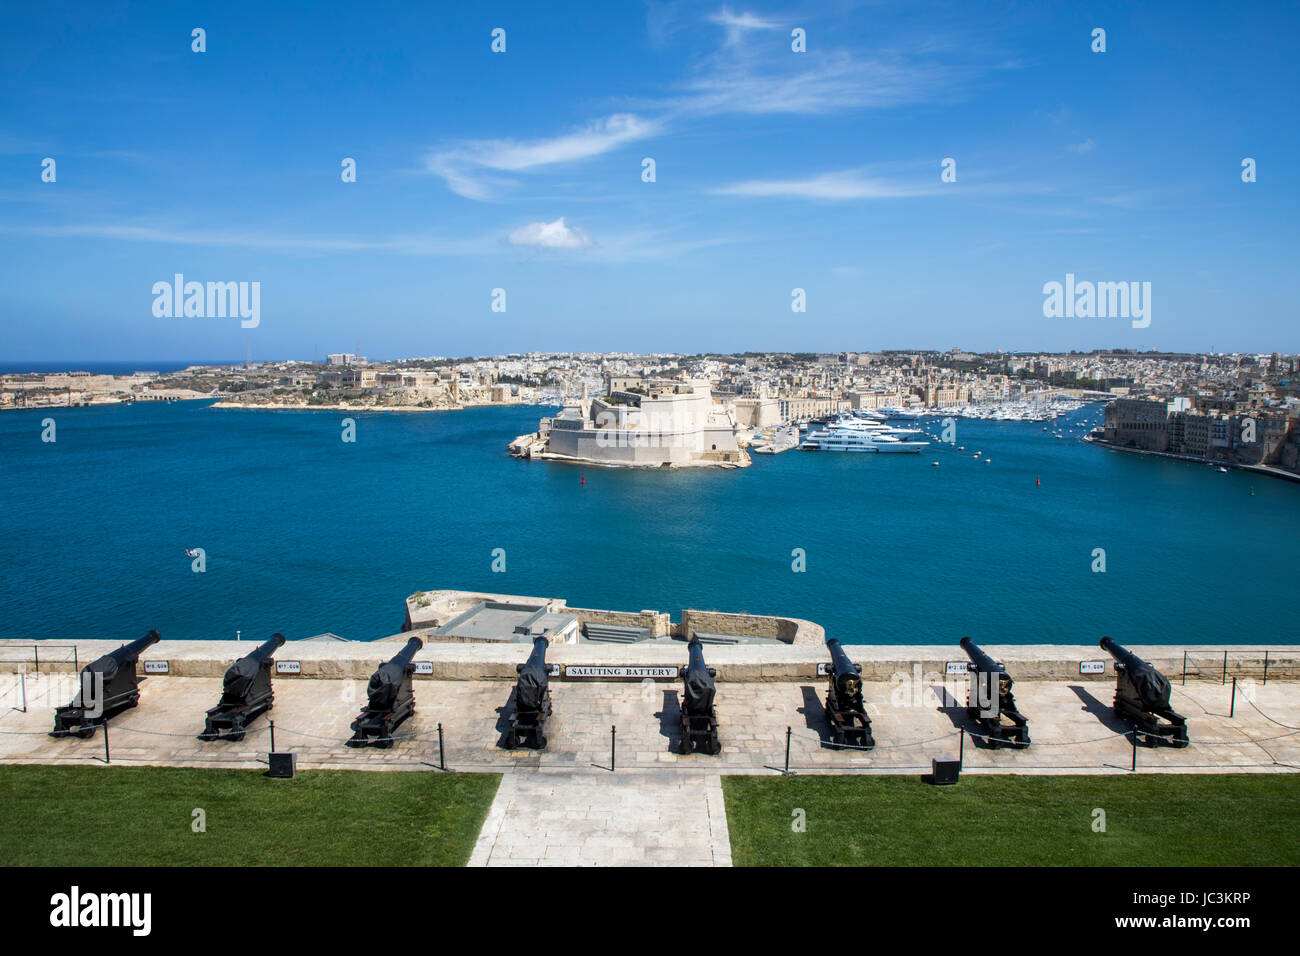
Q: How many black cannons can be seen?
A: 8